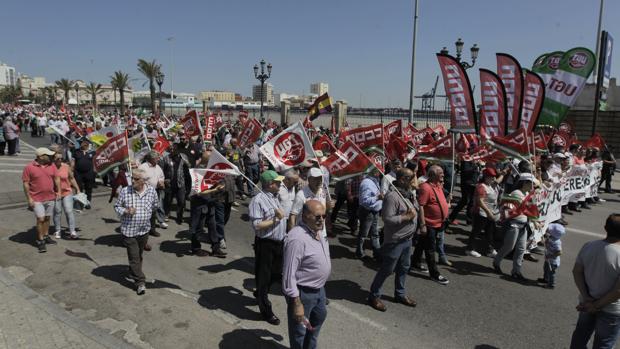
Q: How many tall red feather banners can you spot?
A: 4